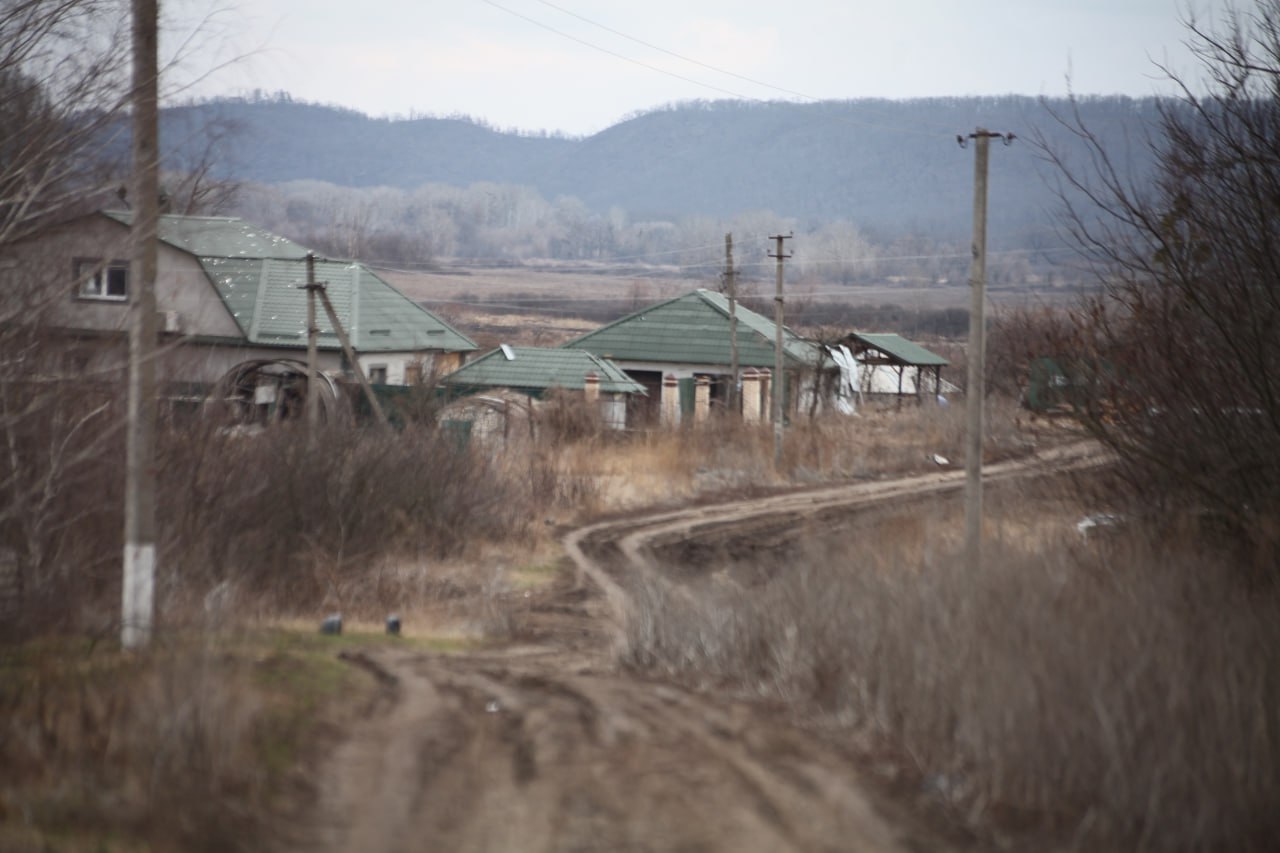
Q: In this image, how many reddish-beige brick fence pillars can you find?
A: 5